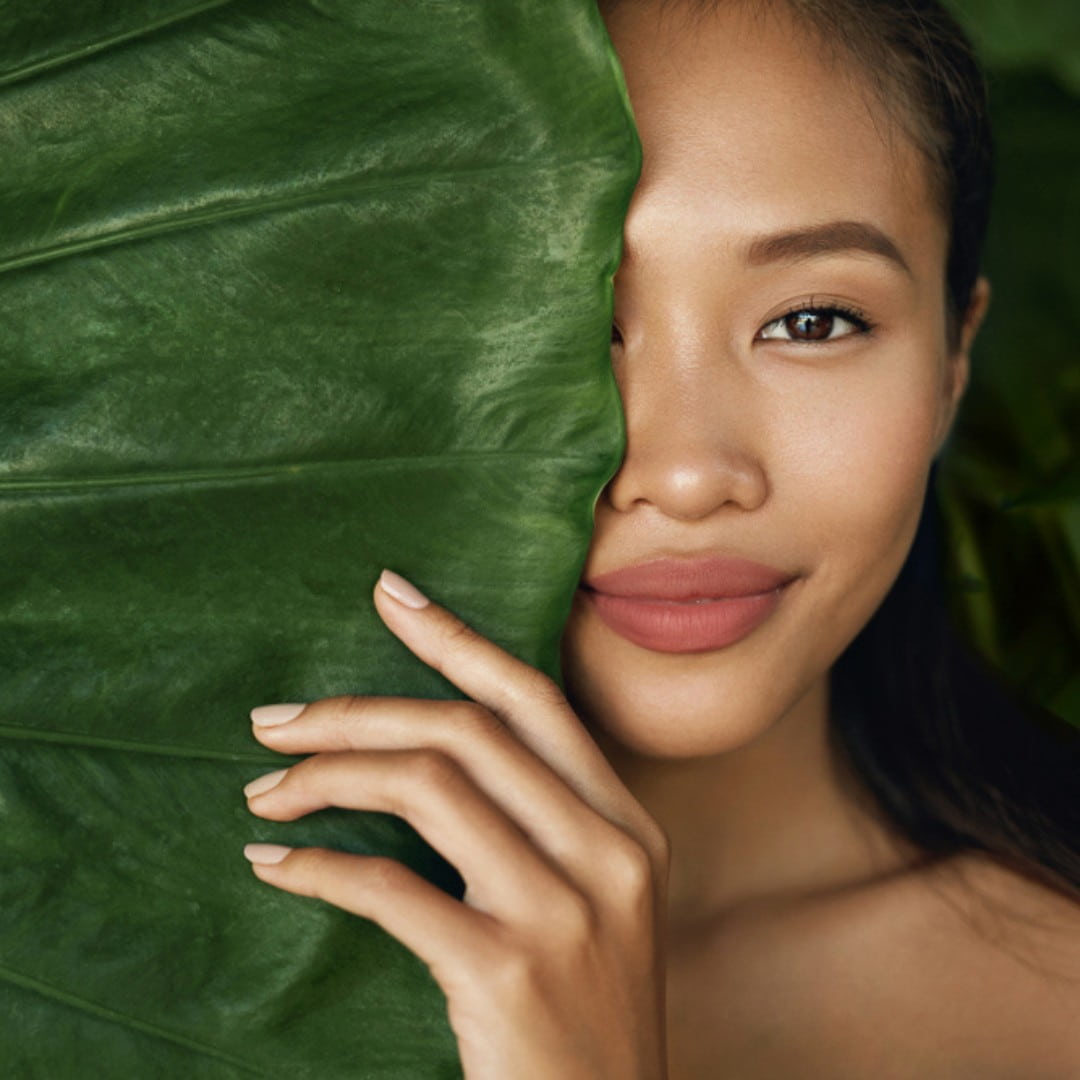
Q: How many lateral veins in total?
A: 5